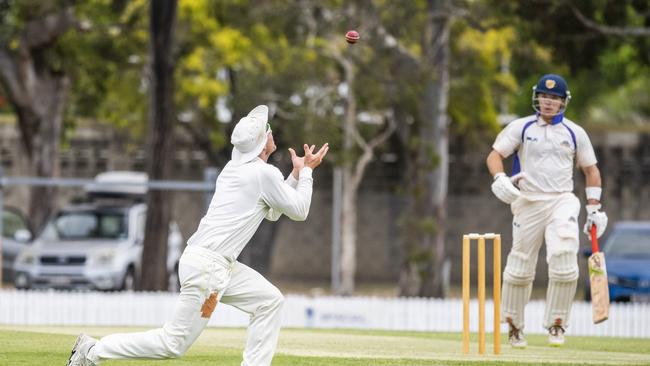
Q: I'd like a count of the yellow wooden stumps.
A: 3